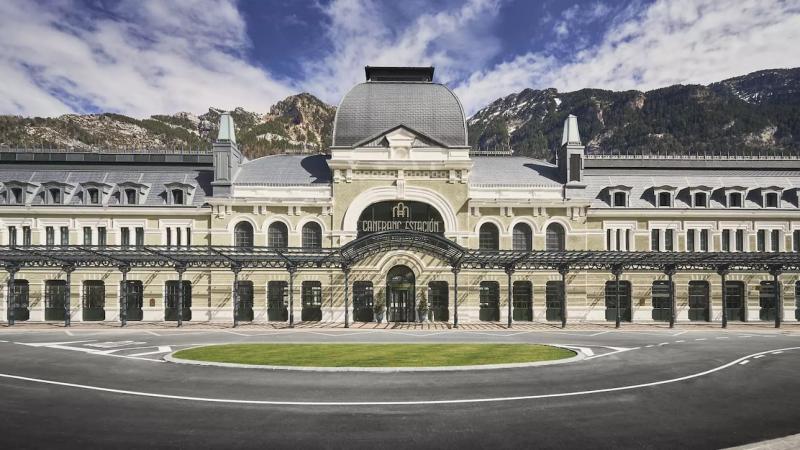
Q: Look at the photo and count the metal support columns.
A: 14